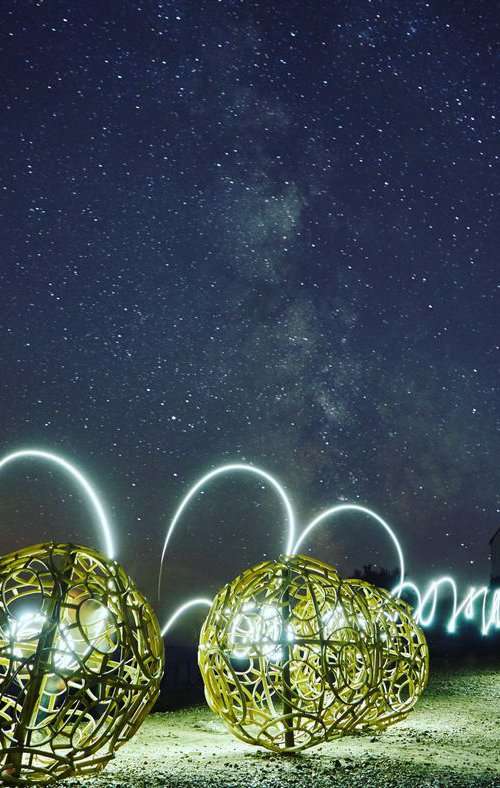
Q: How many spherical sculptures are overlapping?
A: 2